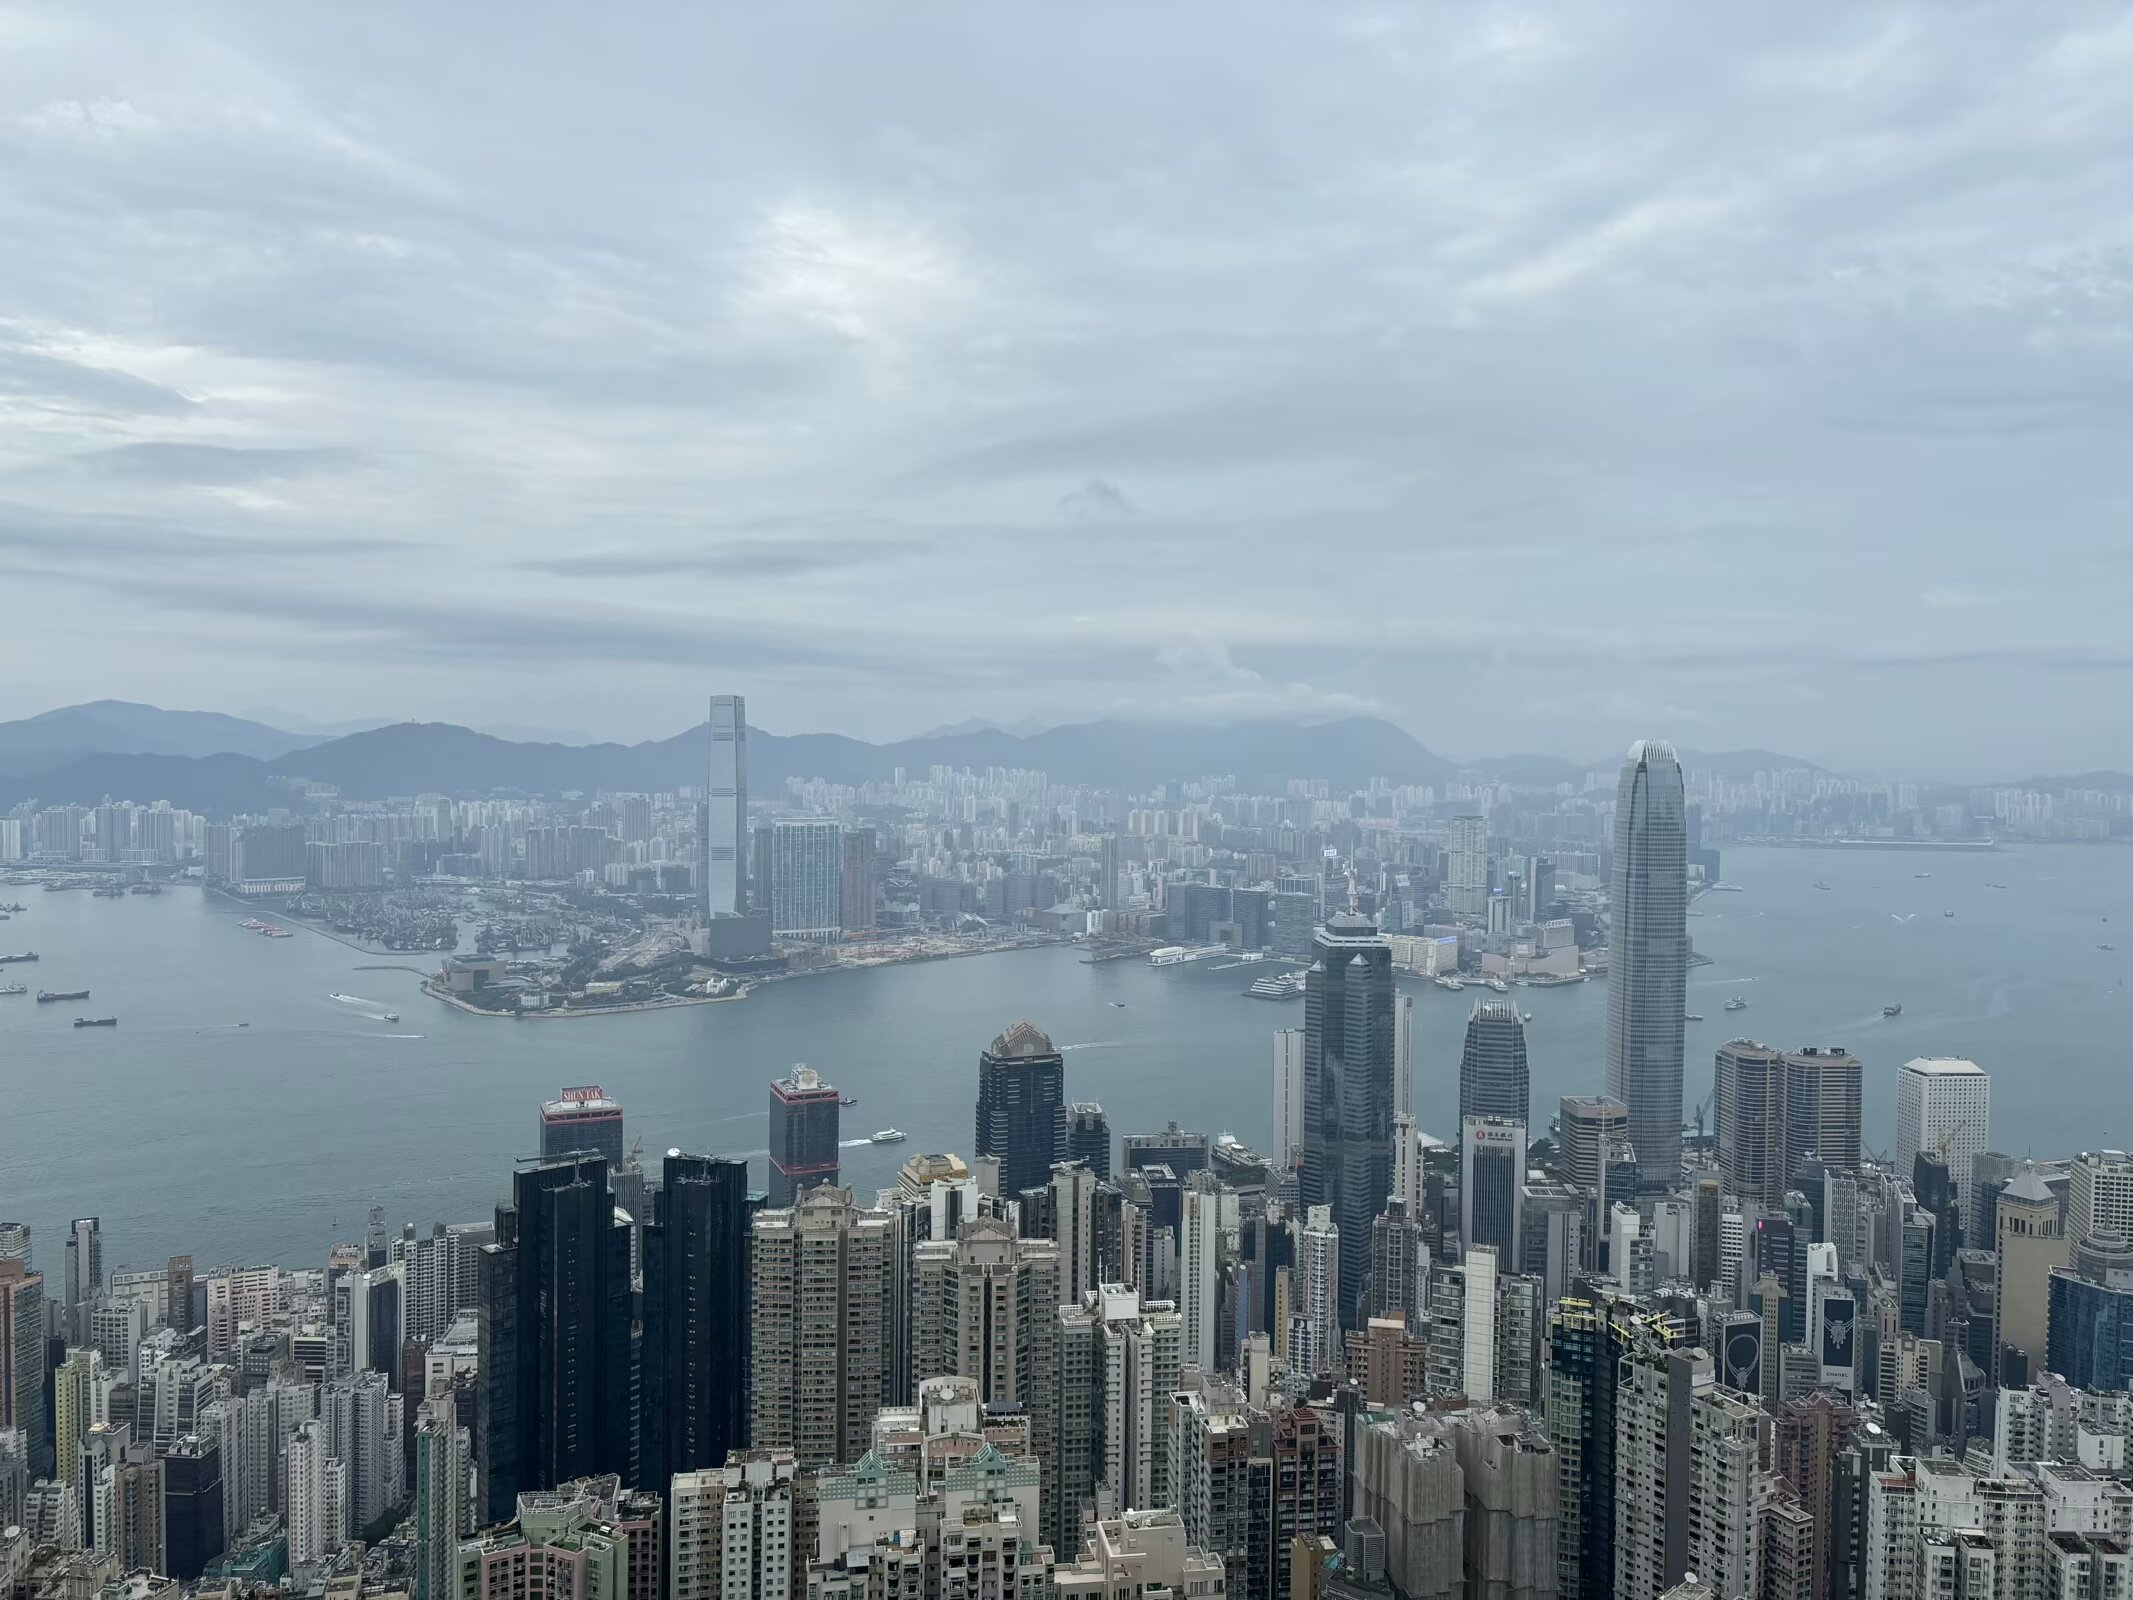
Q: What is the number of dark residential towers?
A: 2